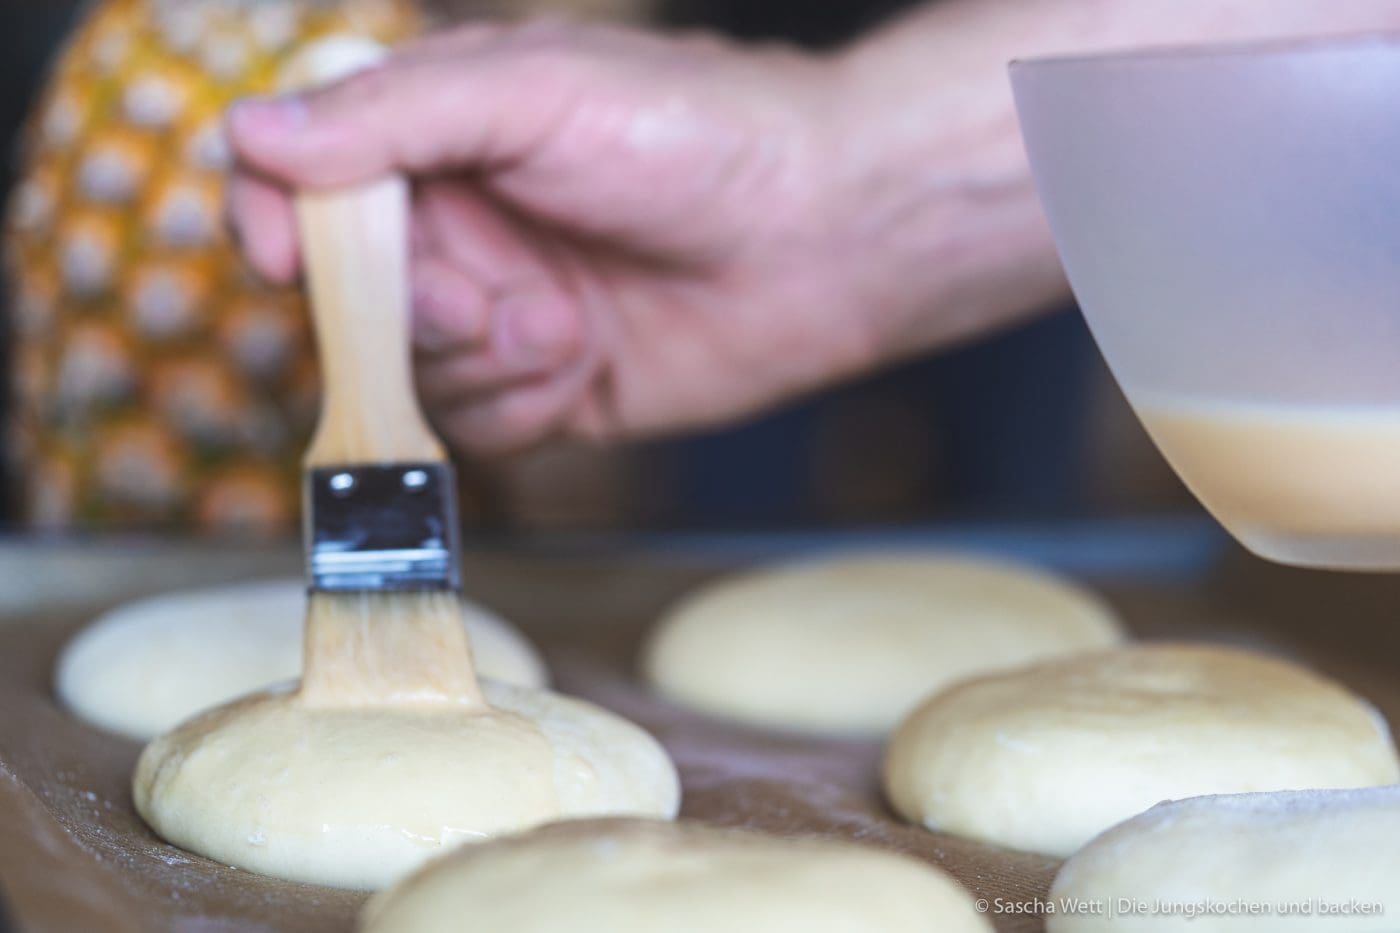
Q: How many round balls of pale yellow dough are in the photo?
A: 6